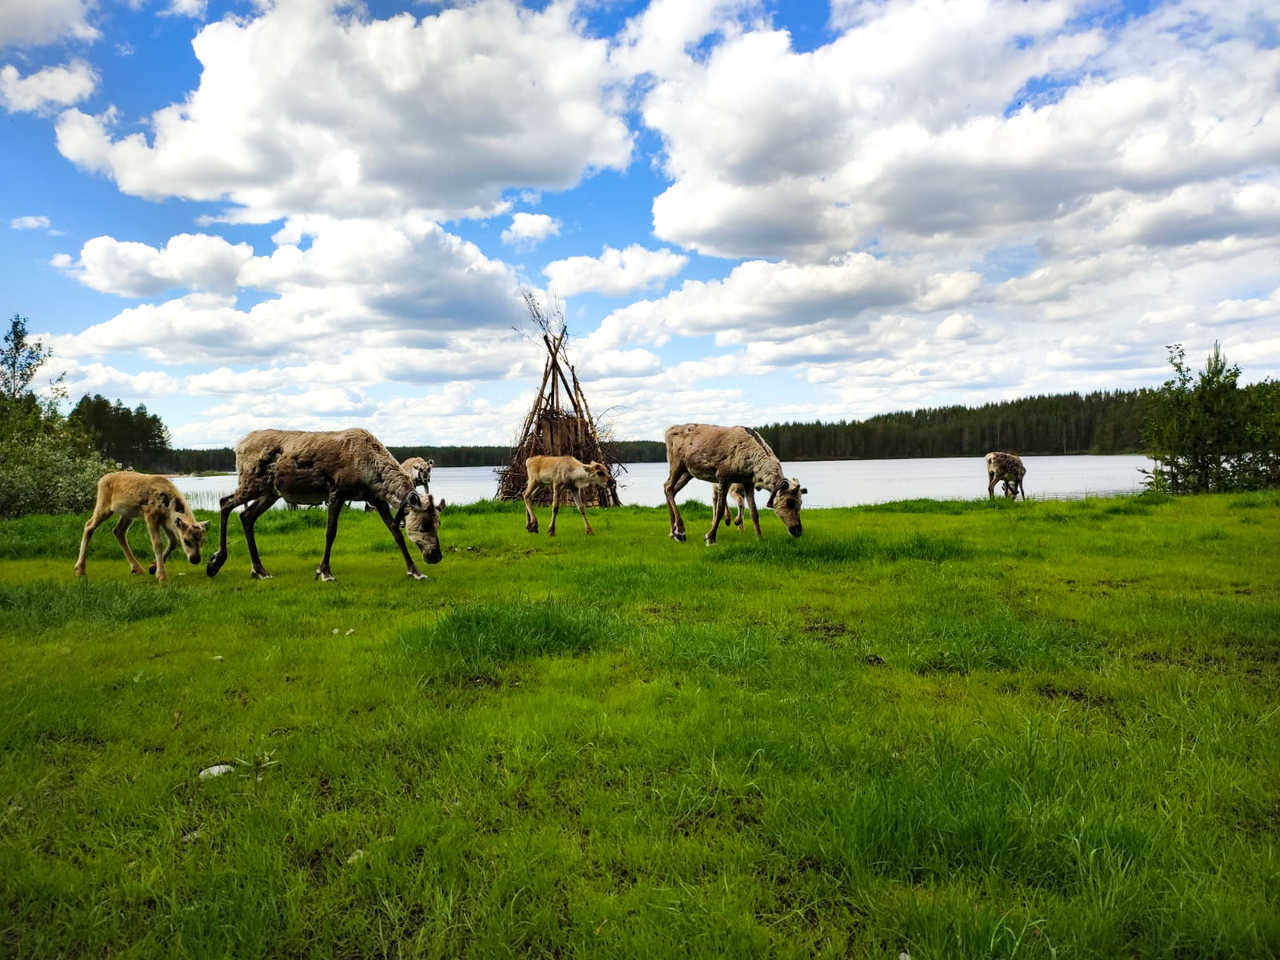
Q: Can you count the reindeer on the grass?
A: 7